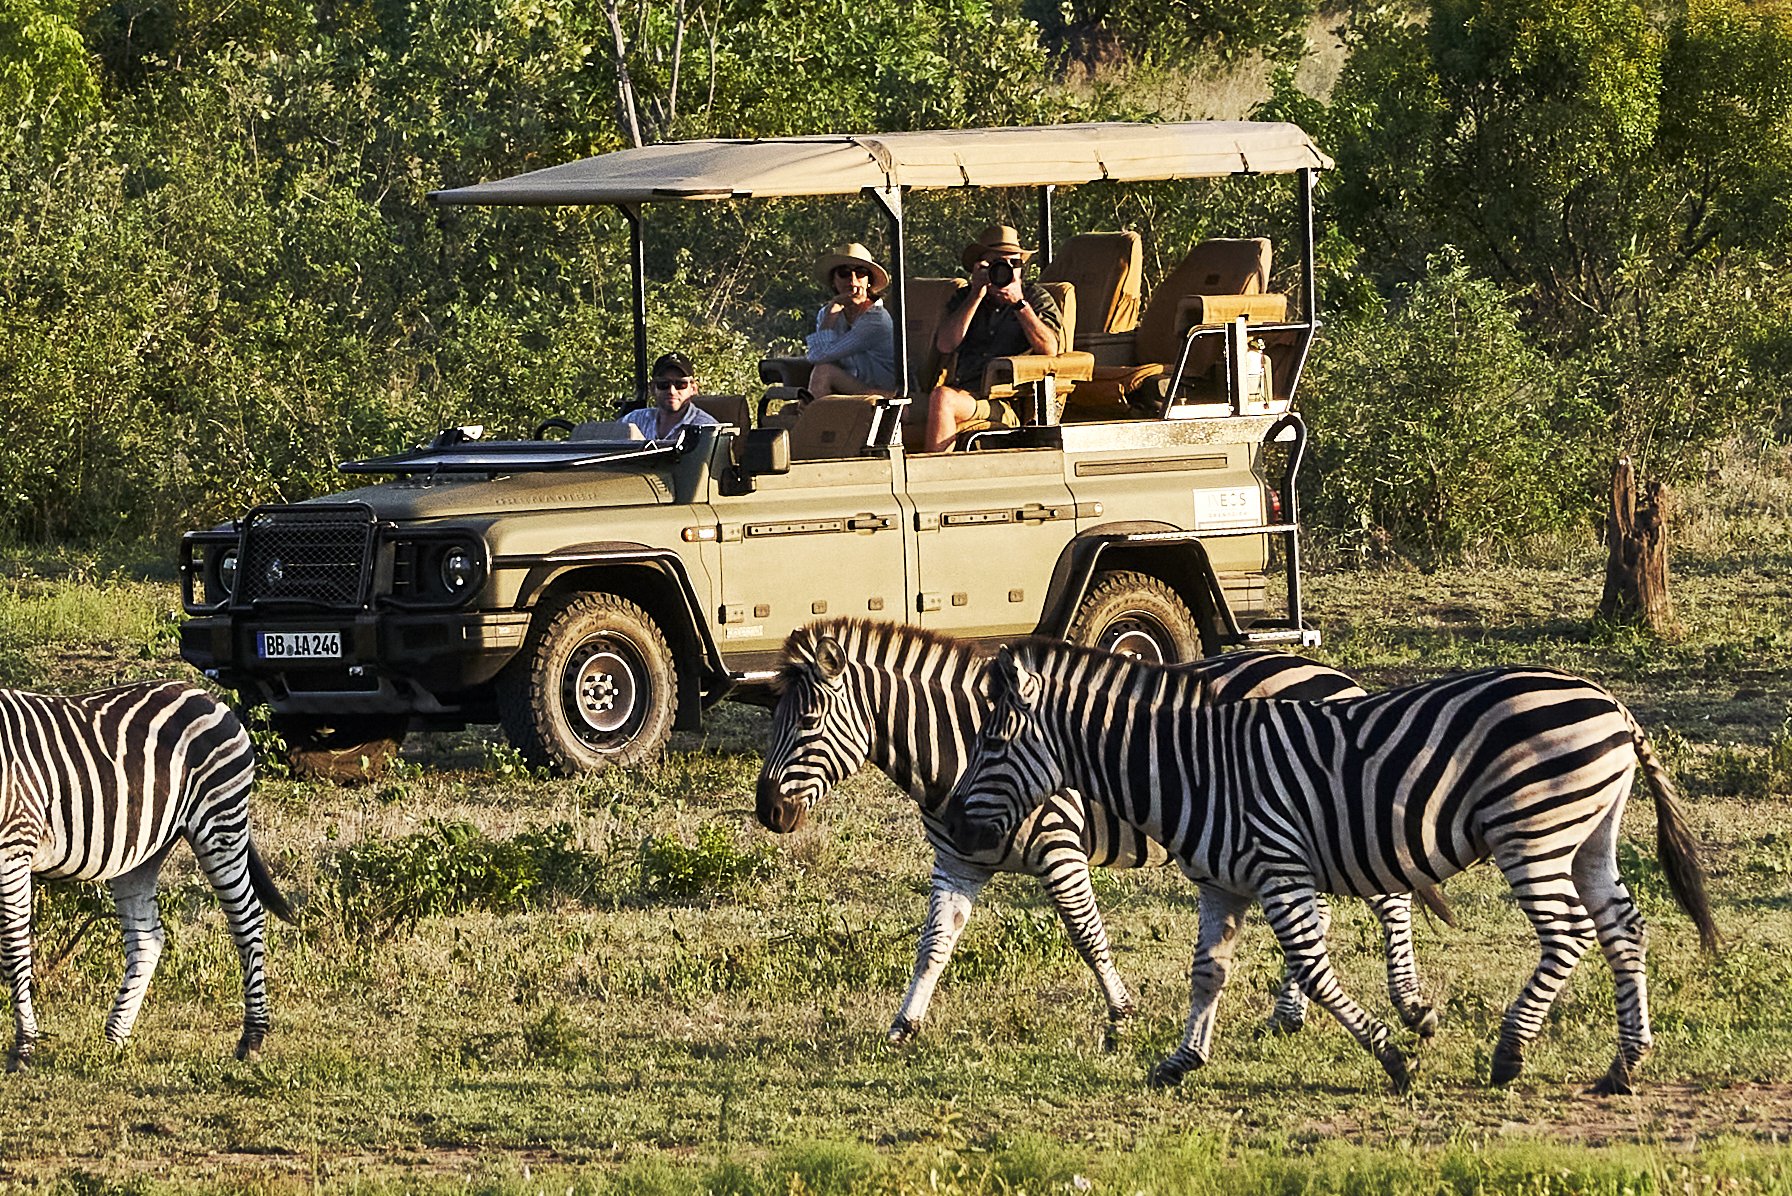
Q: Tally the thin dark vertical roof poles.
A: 4